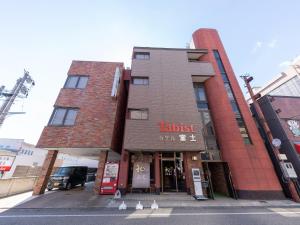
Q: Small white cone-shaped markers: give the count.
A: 3